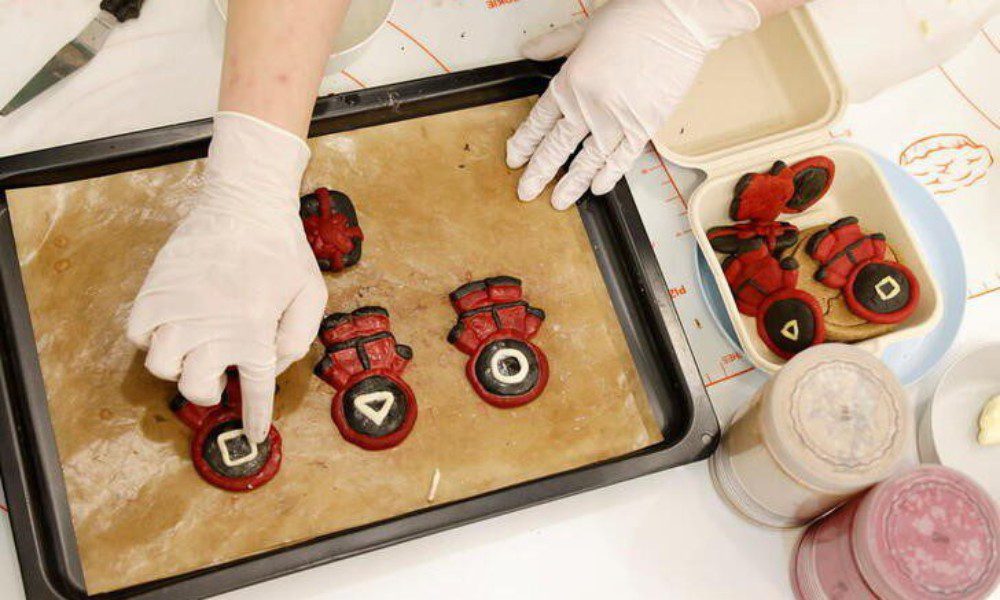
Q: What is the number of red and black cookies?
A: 8